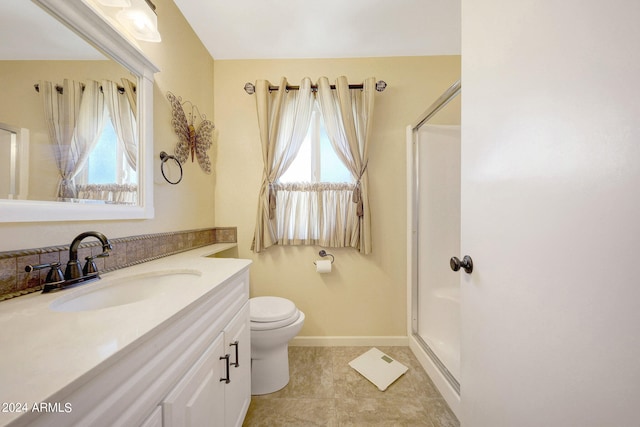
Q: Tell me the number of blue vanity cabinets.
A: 0